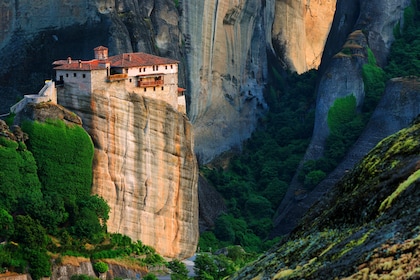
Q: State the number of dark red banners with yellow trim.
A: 0